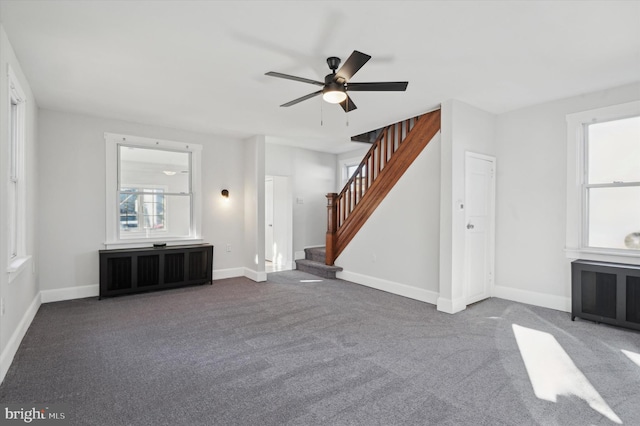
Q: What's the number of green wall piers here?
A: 0